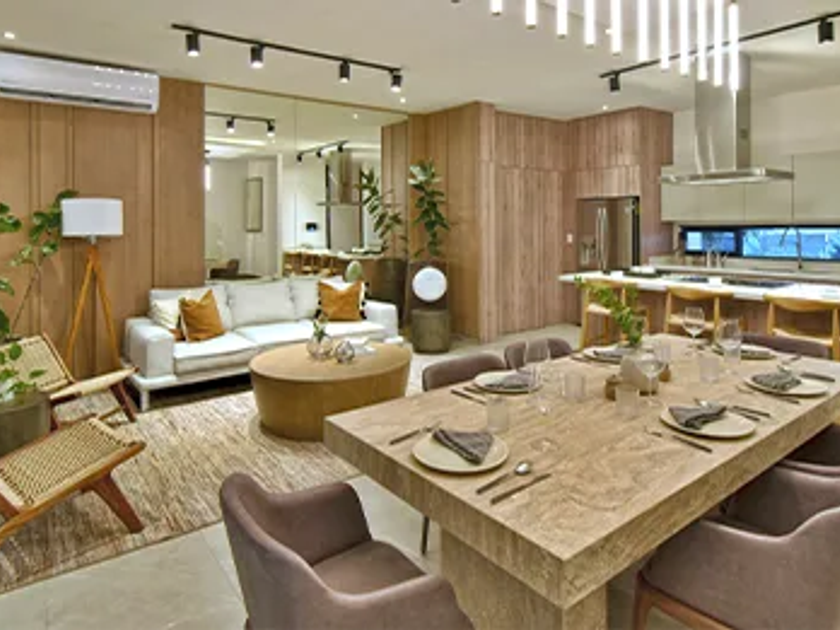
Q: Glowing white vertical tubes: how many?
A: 11